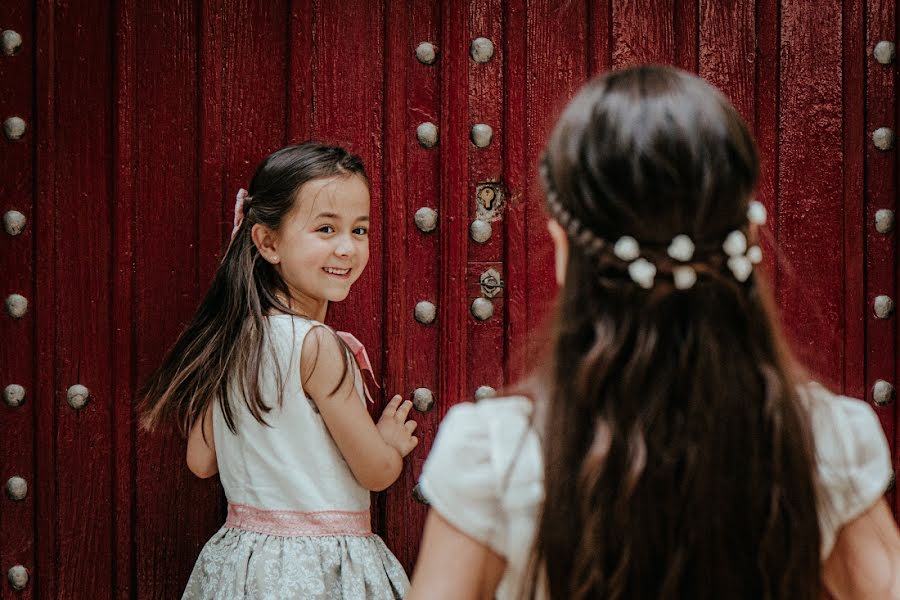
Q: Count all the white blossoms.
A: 8